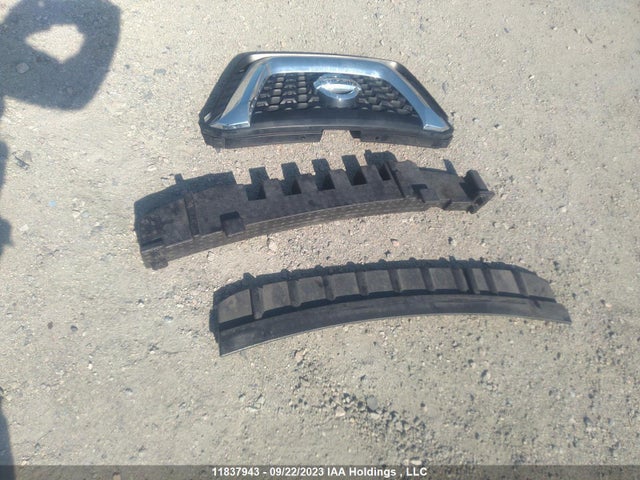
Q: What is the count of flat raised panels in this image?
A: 10